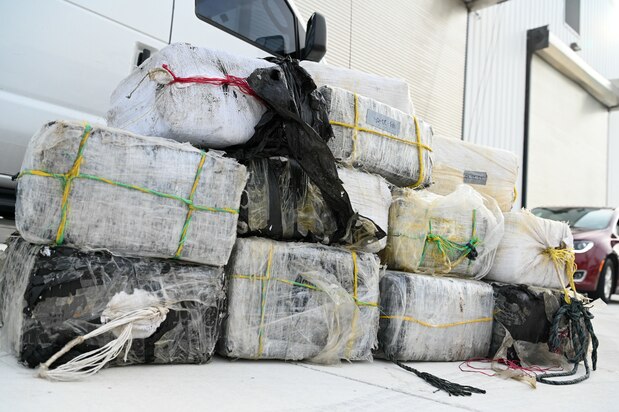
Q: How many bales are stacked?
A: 13